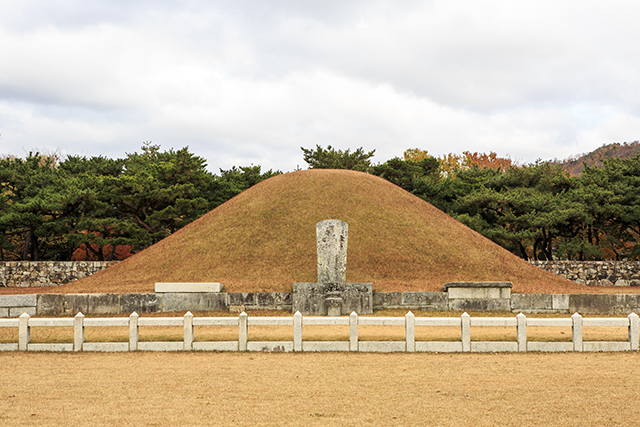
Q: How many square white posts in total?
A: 12